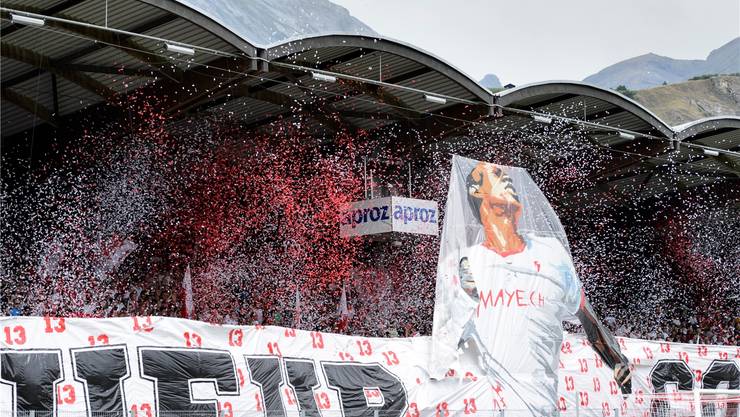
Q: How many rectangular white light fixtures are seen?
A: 7